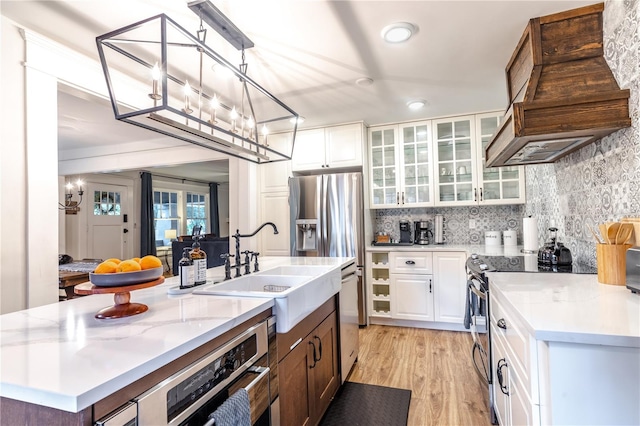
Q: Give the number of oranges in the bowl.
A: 5